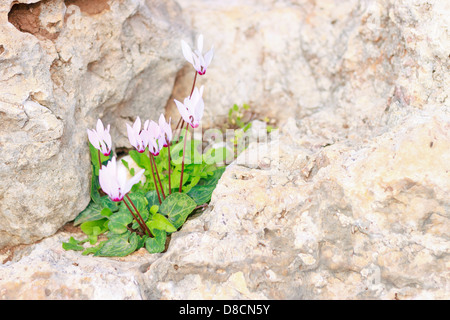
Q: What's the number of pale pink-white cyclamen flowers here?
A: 7